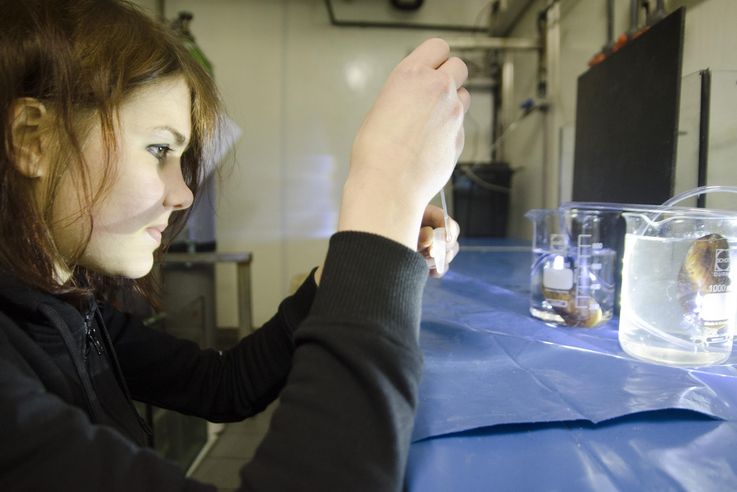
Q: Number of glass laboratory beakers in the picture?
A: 2